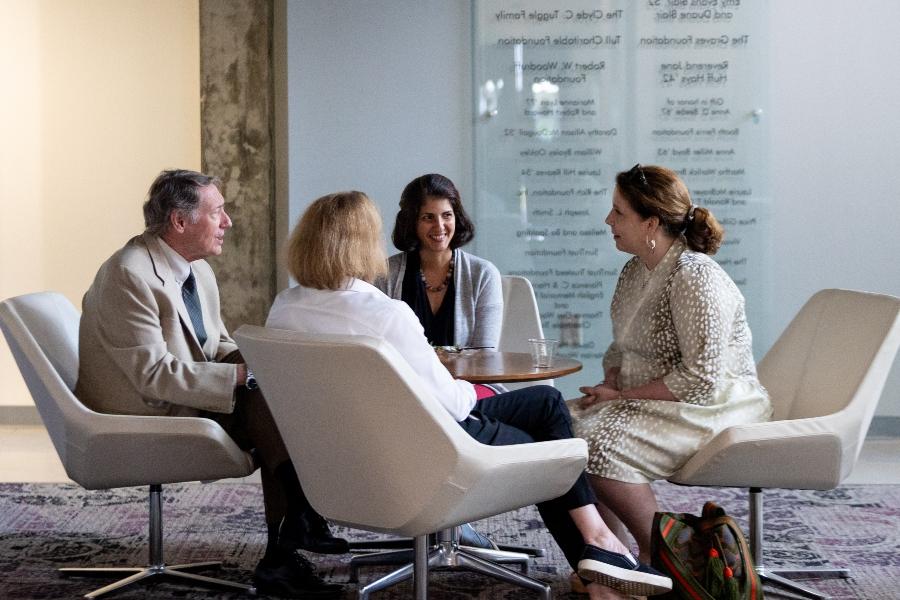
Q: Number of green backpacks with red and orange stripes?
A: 1